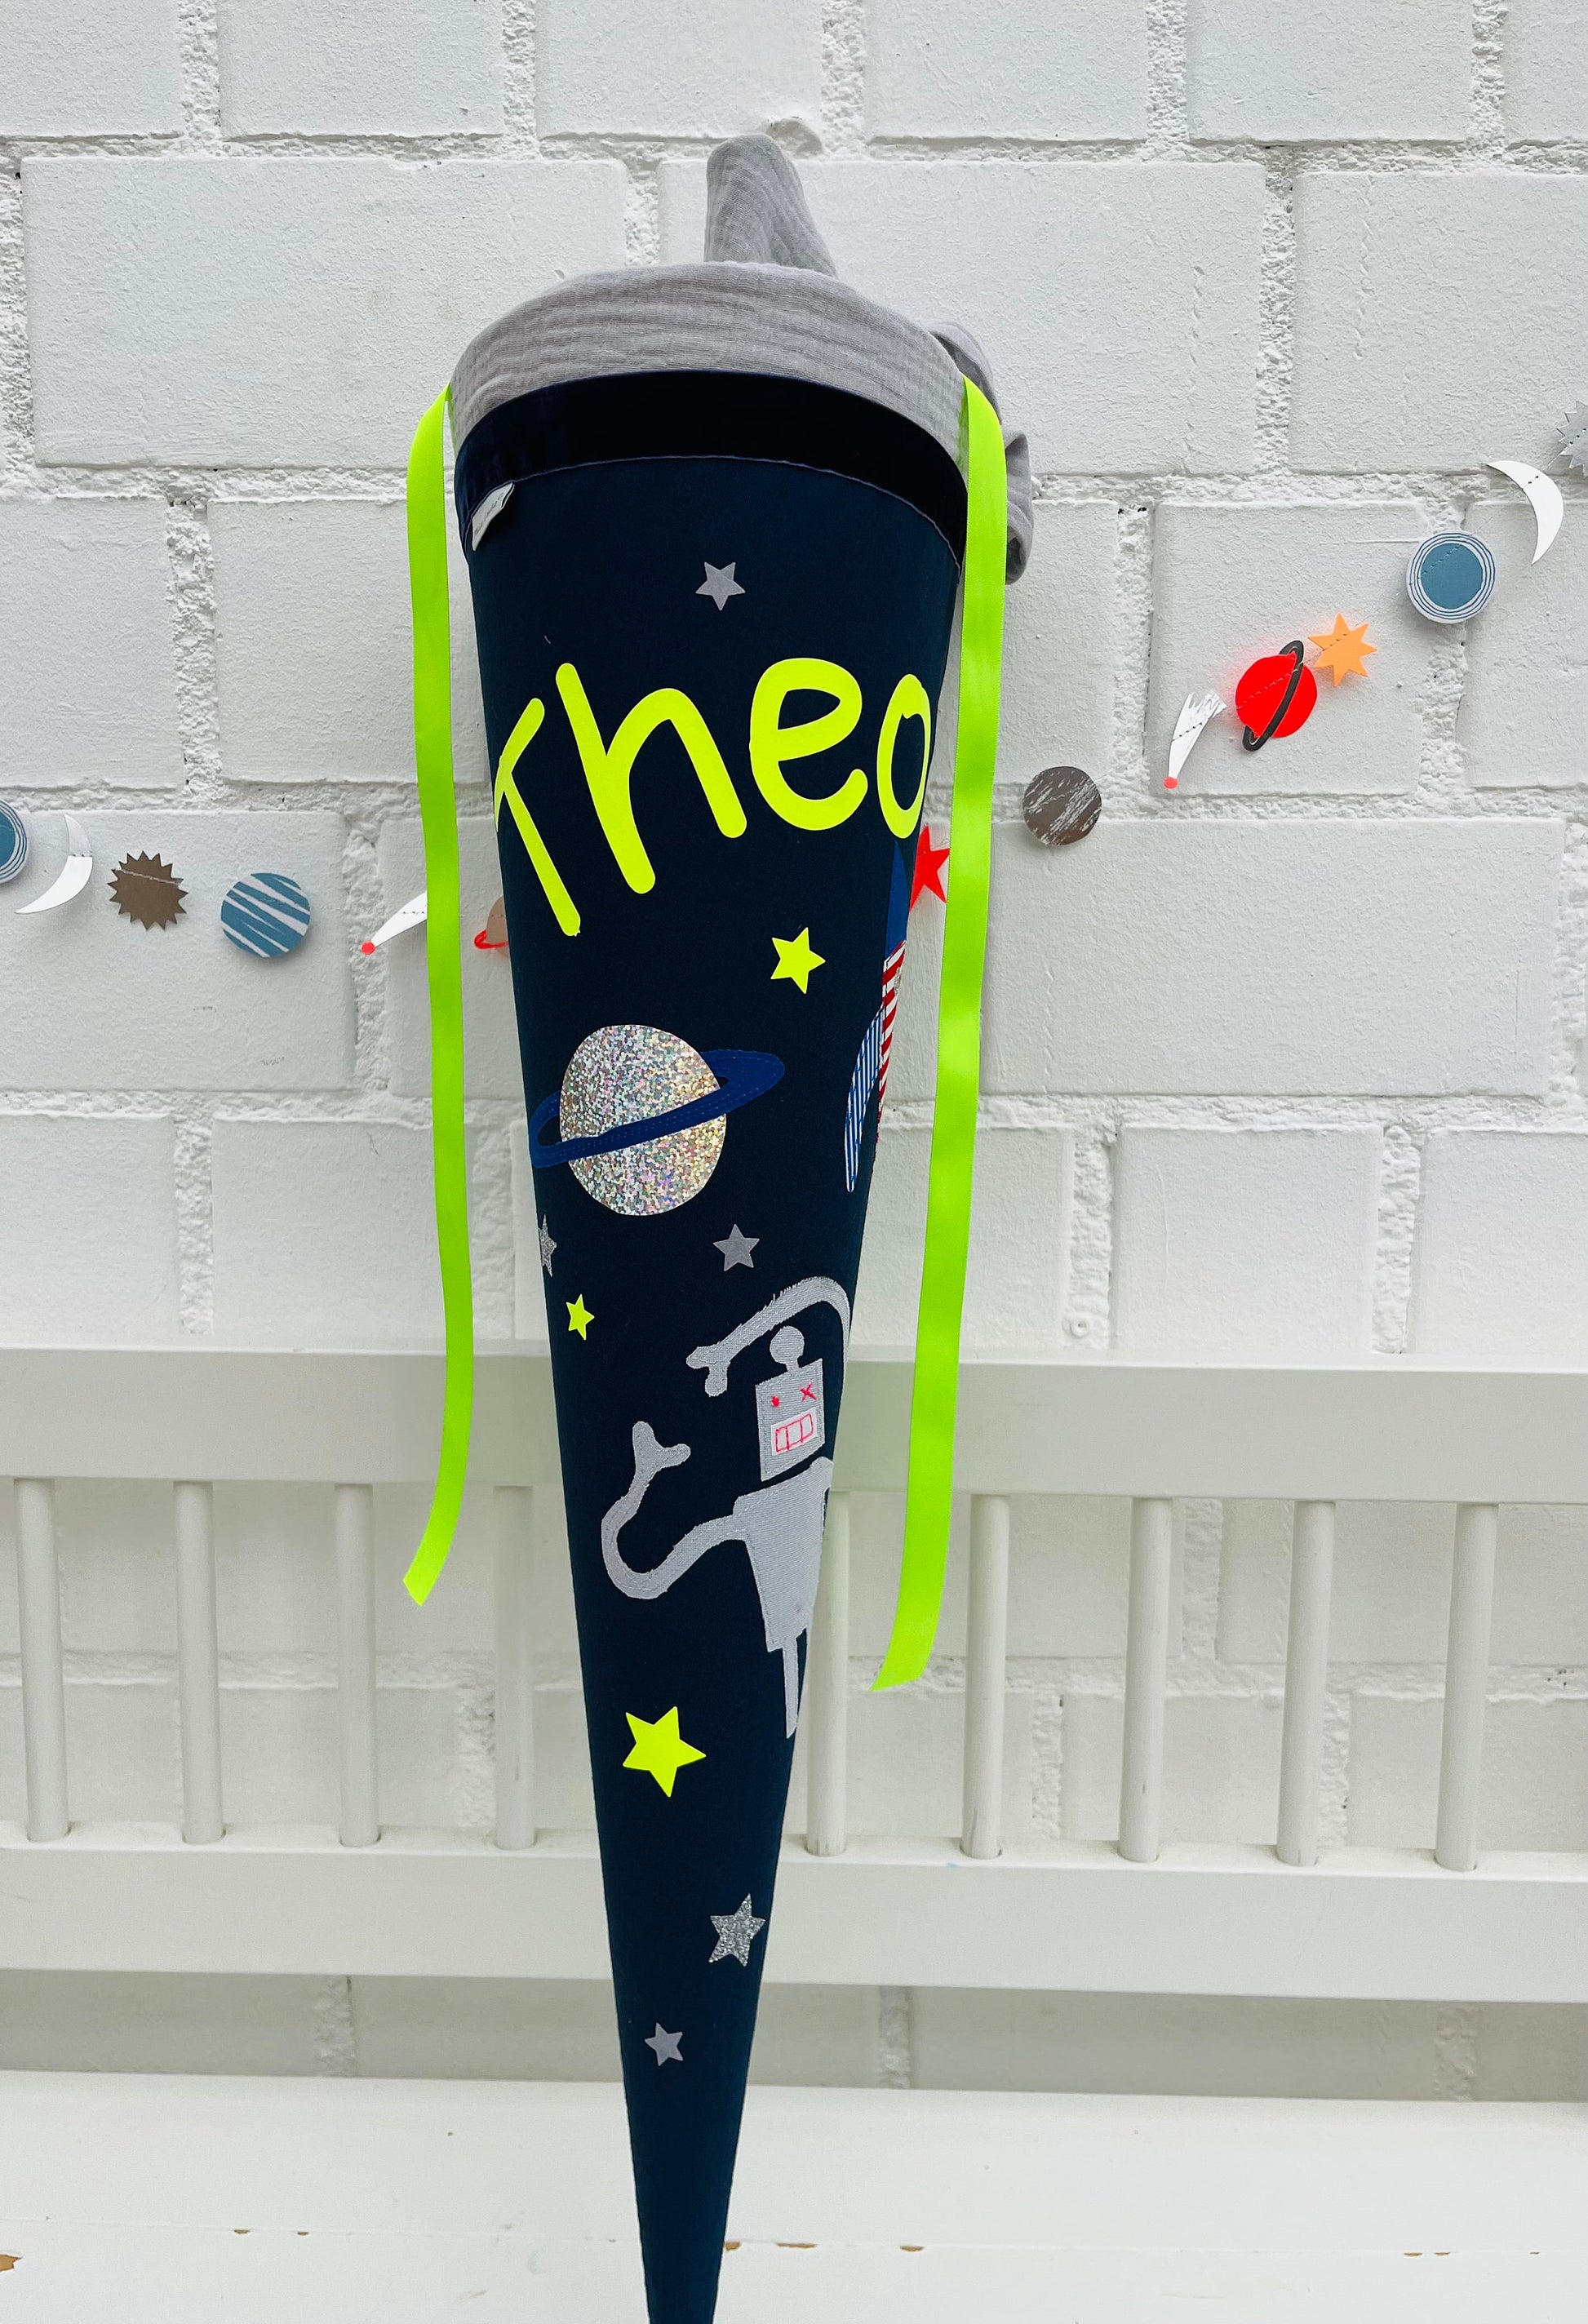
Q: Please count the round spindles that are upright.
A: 9